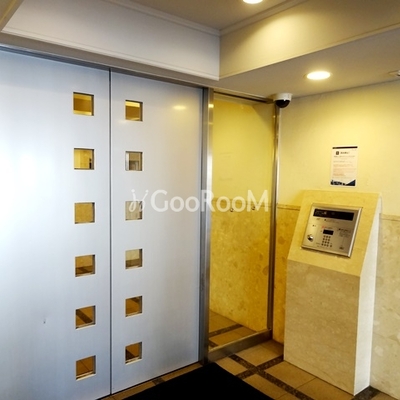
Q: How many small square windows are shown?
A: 12